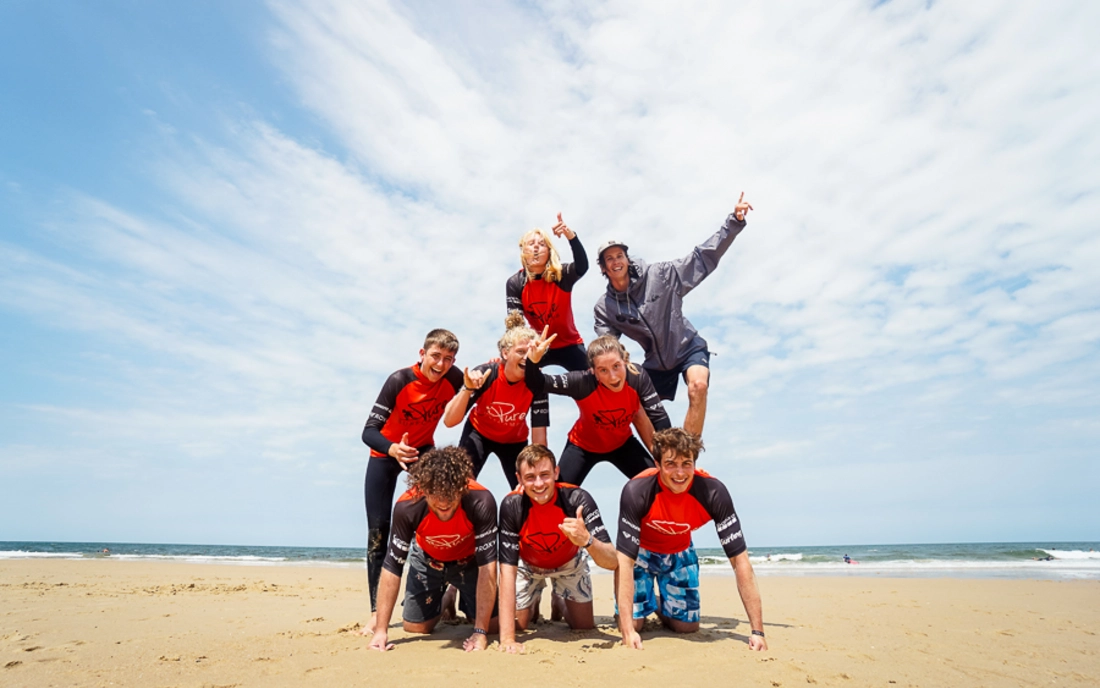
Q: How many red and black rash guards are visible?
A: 7